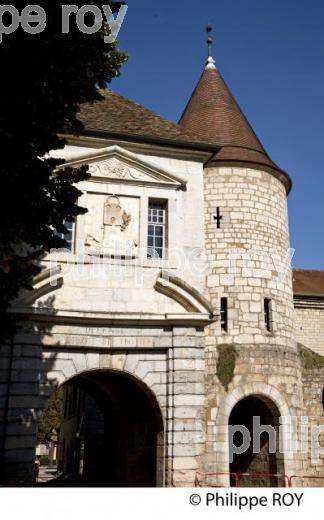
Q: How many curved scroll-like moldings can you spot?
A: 2